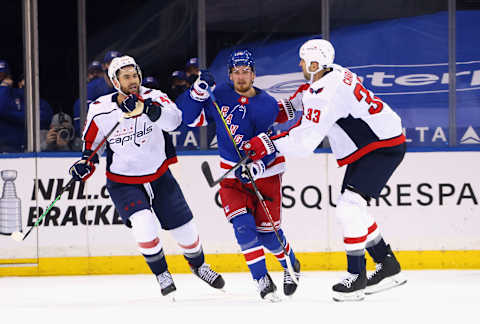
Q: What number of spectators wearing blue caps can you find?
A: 6